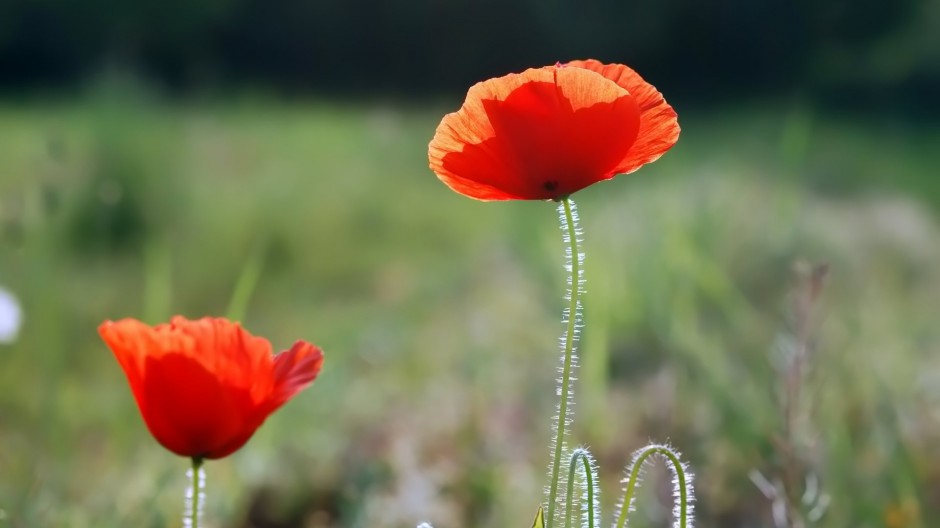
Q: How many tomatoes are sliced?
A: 0